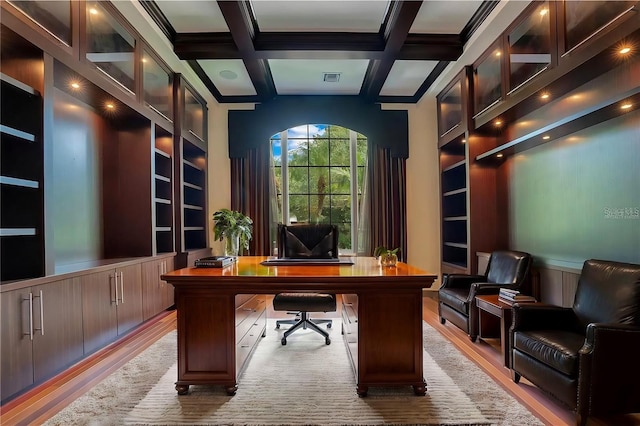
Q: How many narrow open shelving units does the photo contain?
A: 4